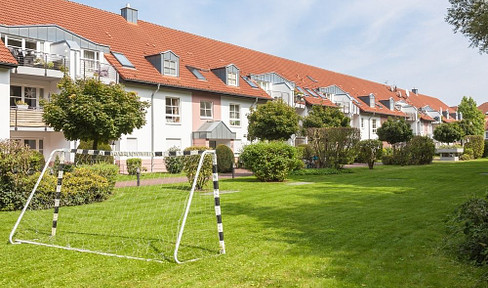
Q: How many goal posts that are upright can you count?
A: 2